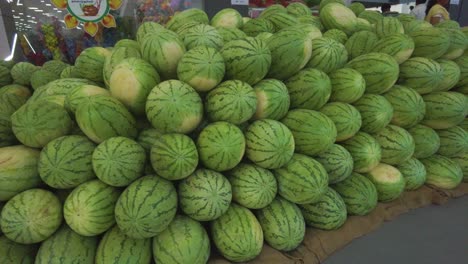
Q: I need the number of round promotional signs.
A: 1